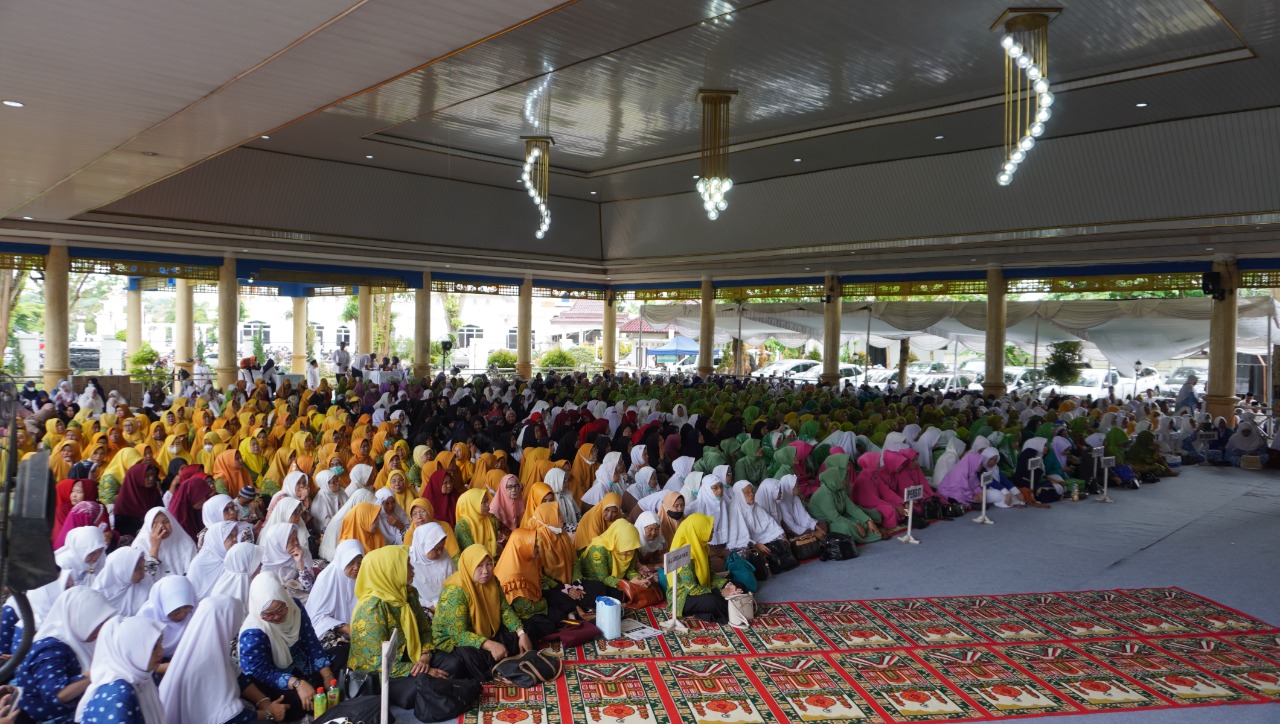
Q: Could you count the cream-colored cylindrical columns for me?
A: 13